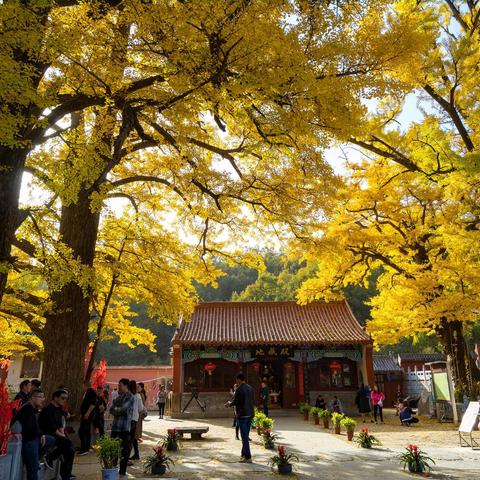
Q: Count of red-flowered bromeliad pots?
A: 6